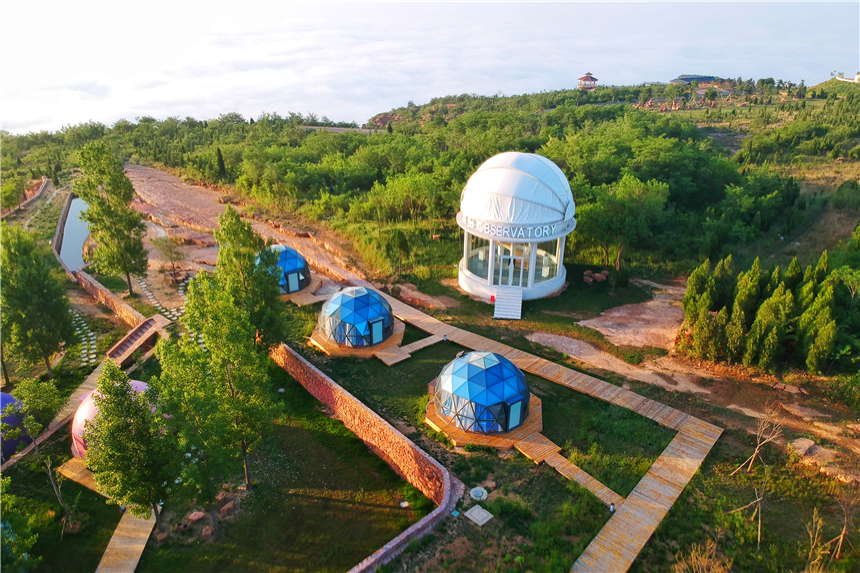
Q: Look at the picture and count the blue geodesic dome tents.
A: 3